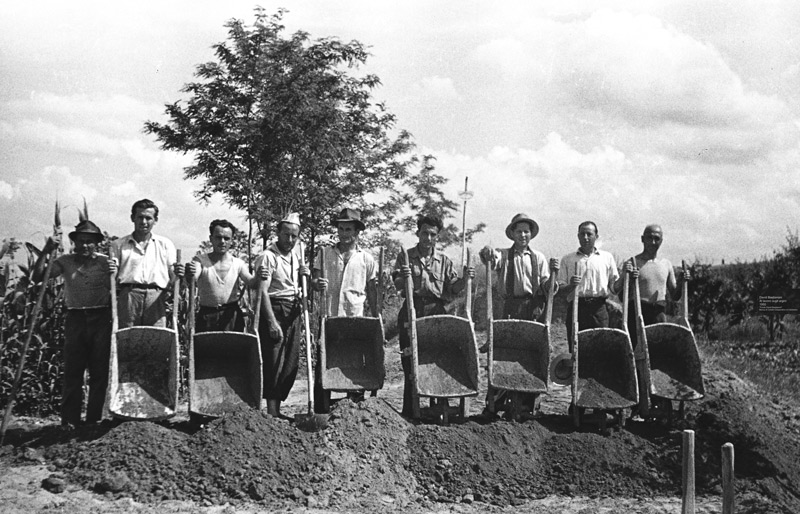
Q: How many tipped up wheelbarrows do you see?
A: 7